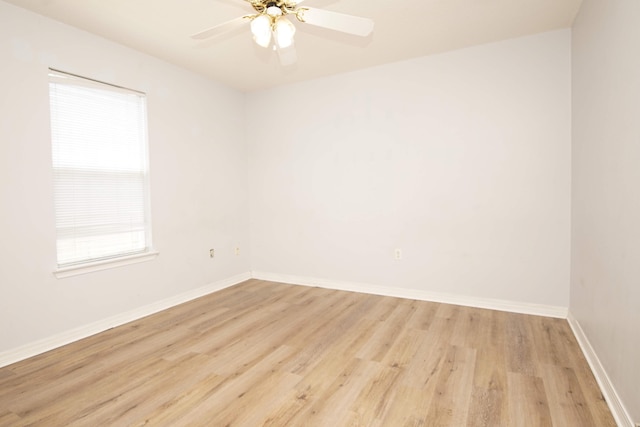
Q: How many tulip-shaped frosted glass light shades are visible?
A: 2